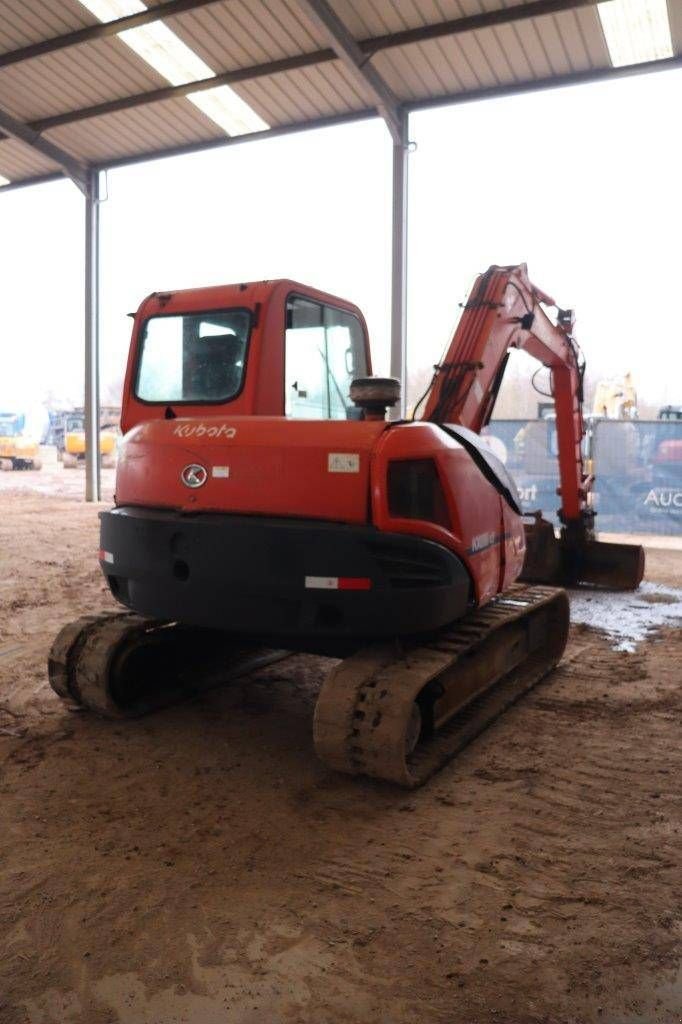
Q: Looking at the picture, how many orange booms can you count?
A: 1